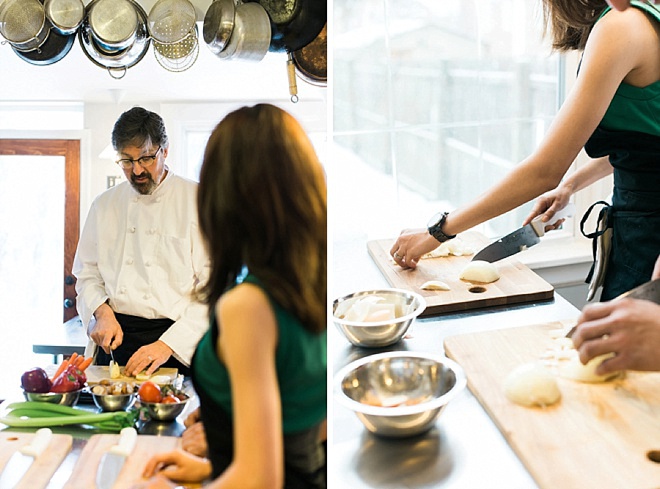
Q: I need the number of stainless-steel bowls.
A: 5